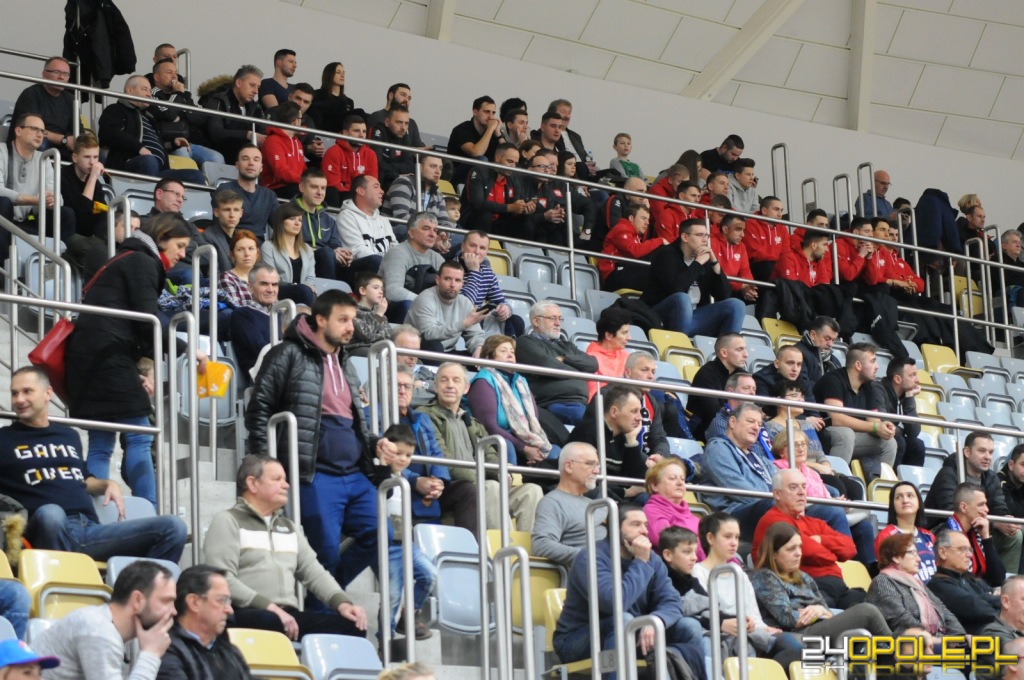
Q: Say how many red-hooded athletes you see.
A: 14